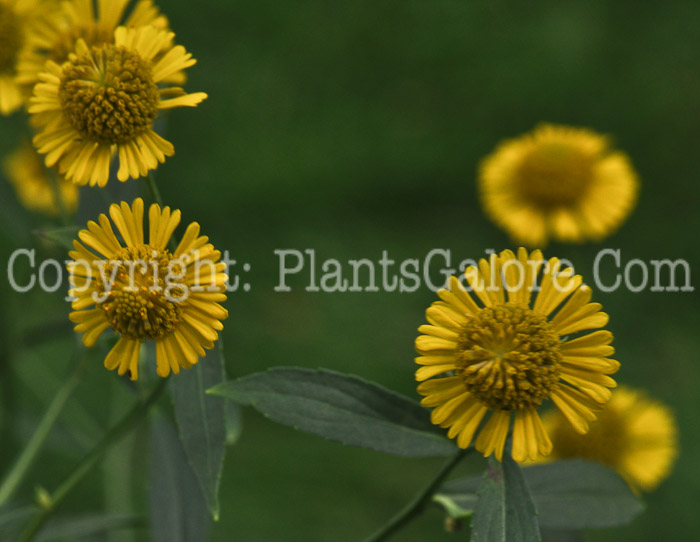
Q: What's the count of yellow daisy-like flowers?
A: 8